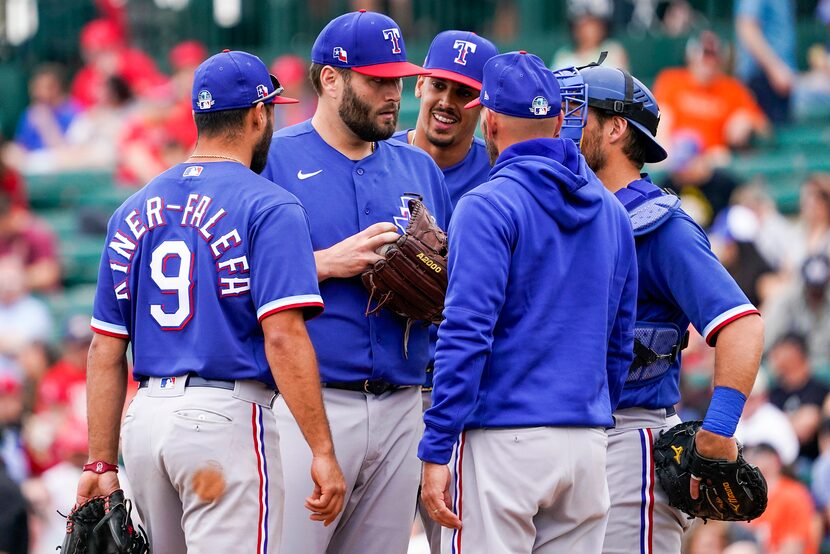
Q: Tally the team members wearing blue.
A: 5